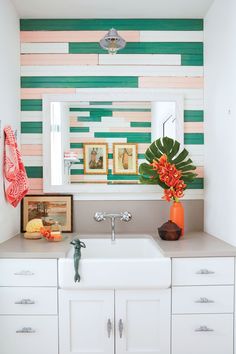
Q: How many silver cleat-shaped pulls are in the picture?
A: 8